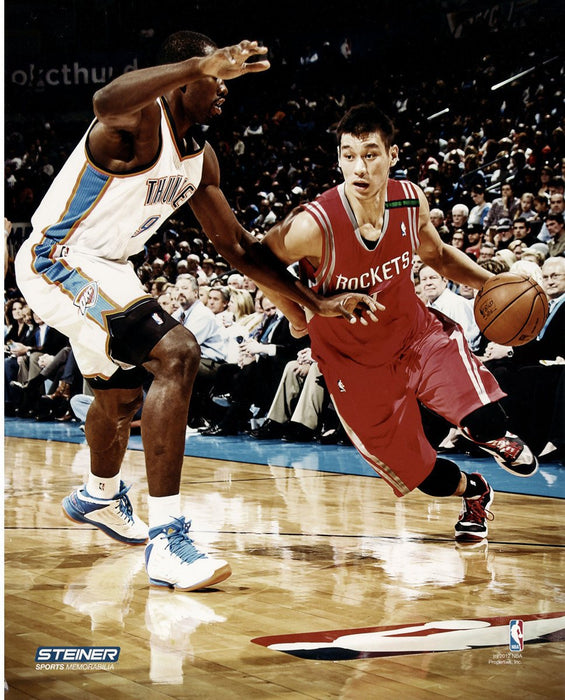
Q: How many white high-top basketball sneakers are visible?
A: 2